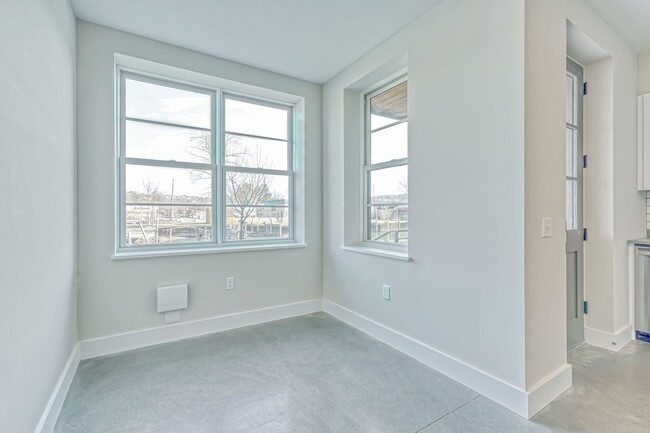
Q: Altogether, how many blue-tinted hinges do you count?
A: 4